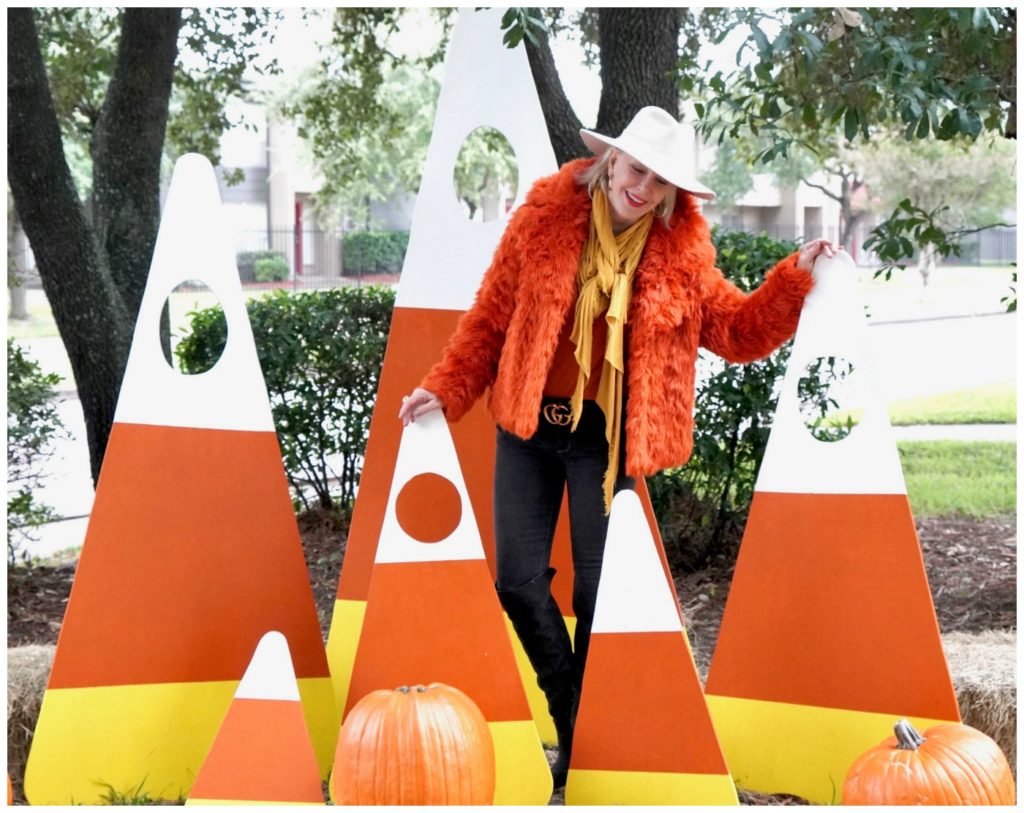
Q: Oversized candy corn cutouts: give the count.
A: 6